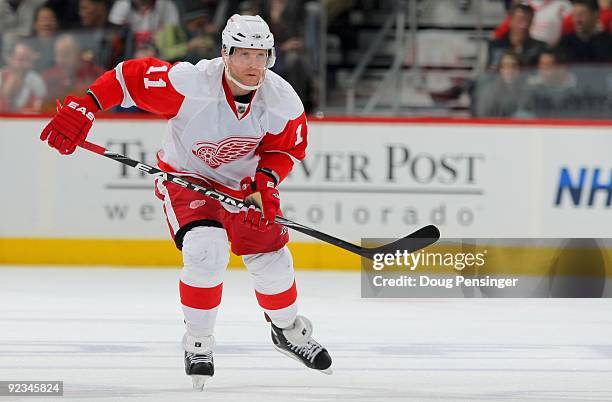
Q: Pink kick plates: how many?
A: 0